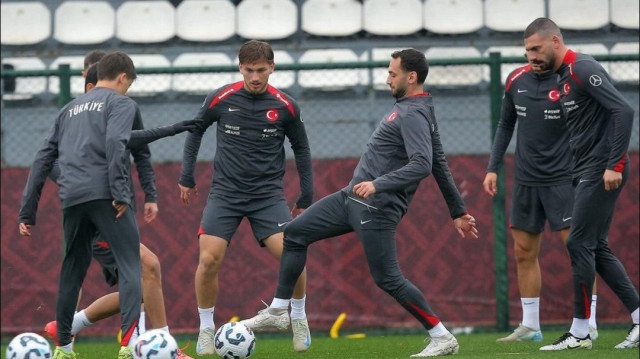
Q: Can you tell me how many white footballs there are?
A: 3